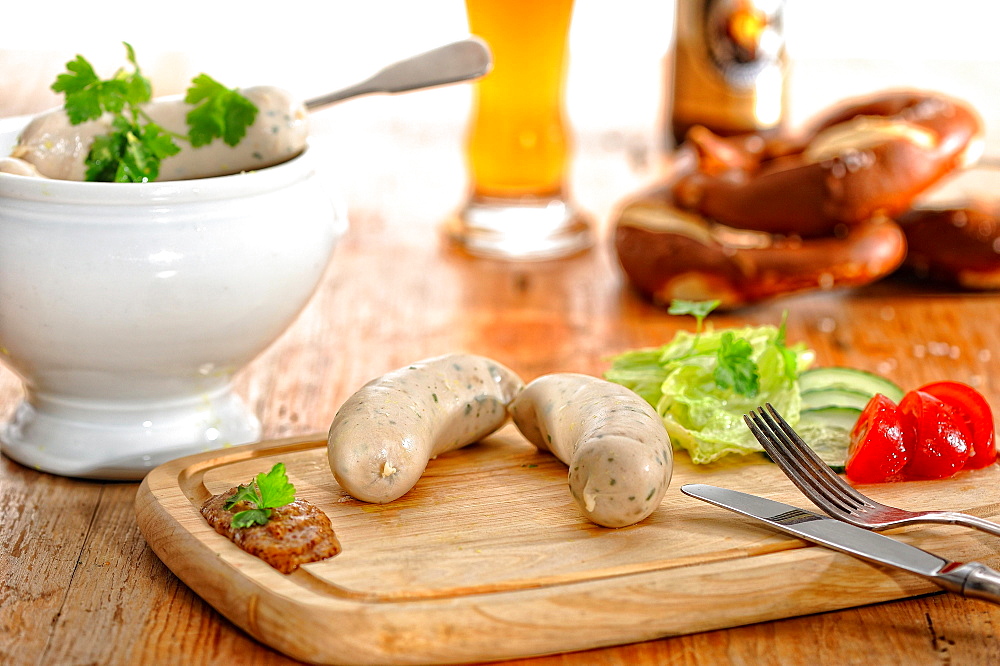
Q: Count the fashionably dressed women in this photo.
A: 0